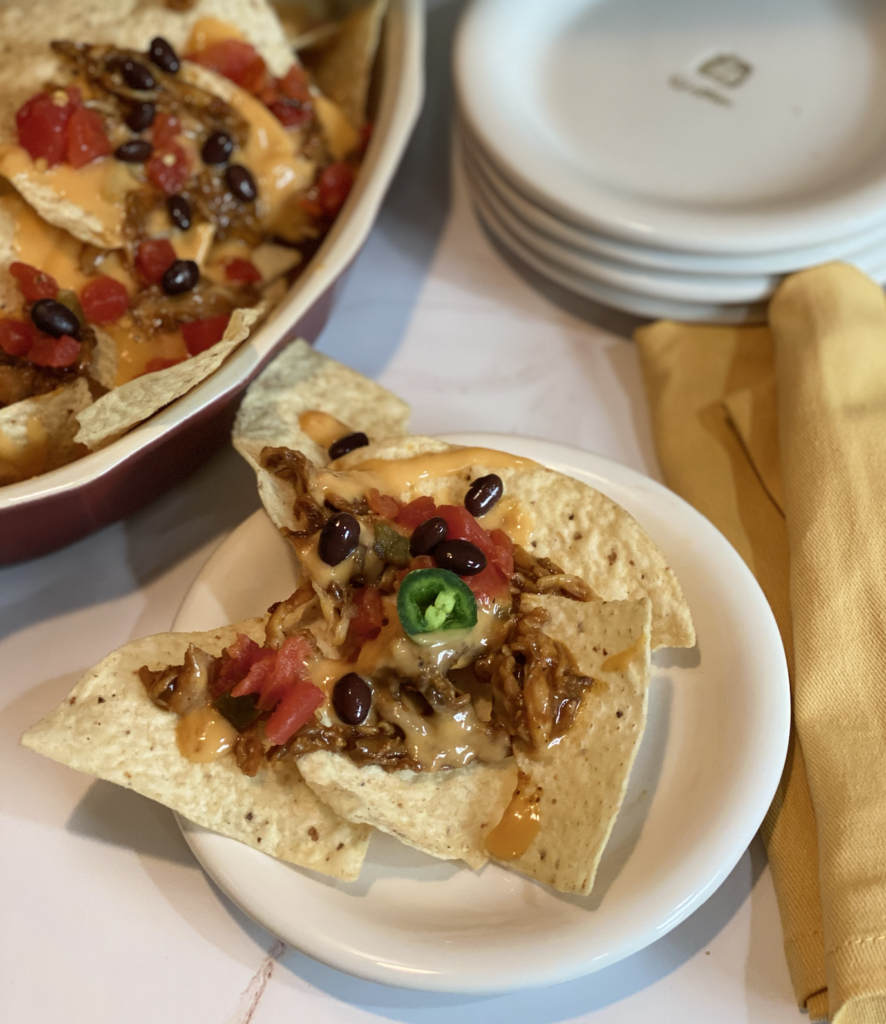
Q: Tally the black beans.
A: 15